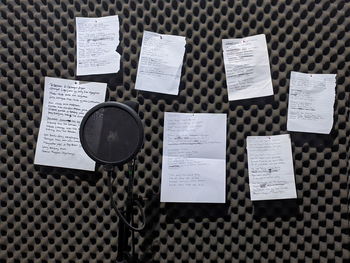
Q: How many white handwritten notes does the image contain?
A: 7